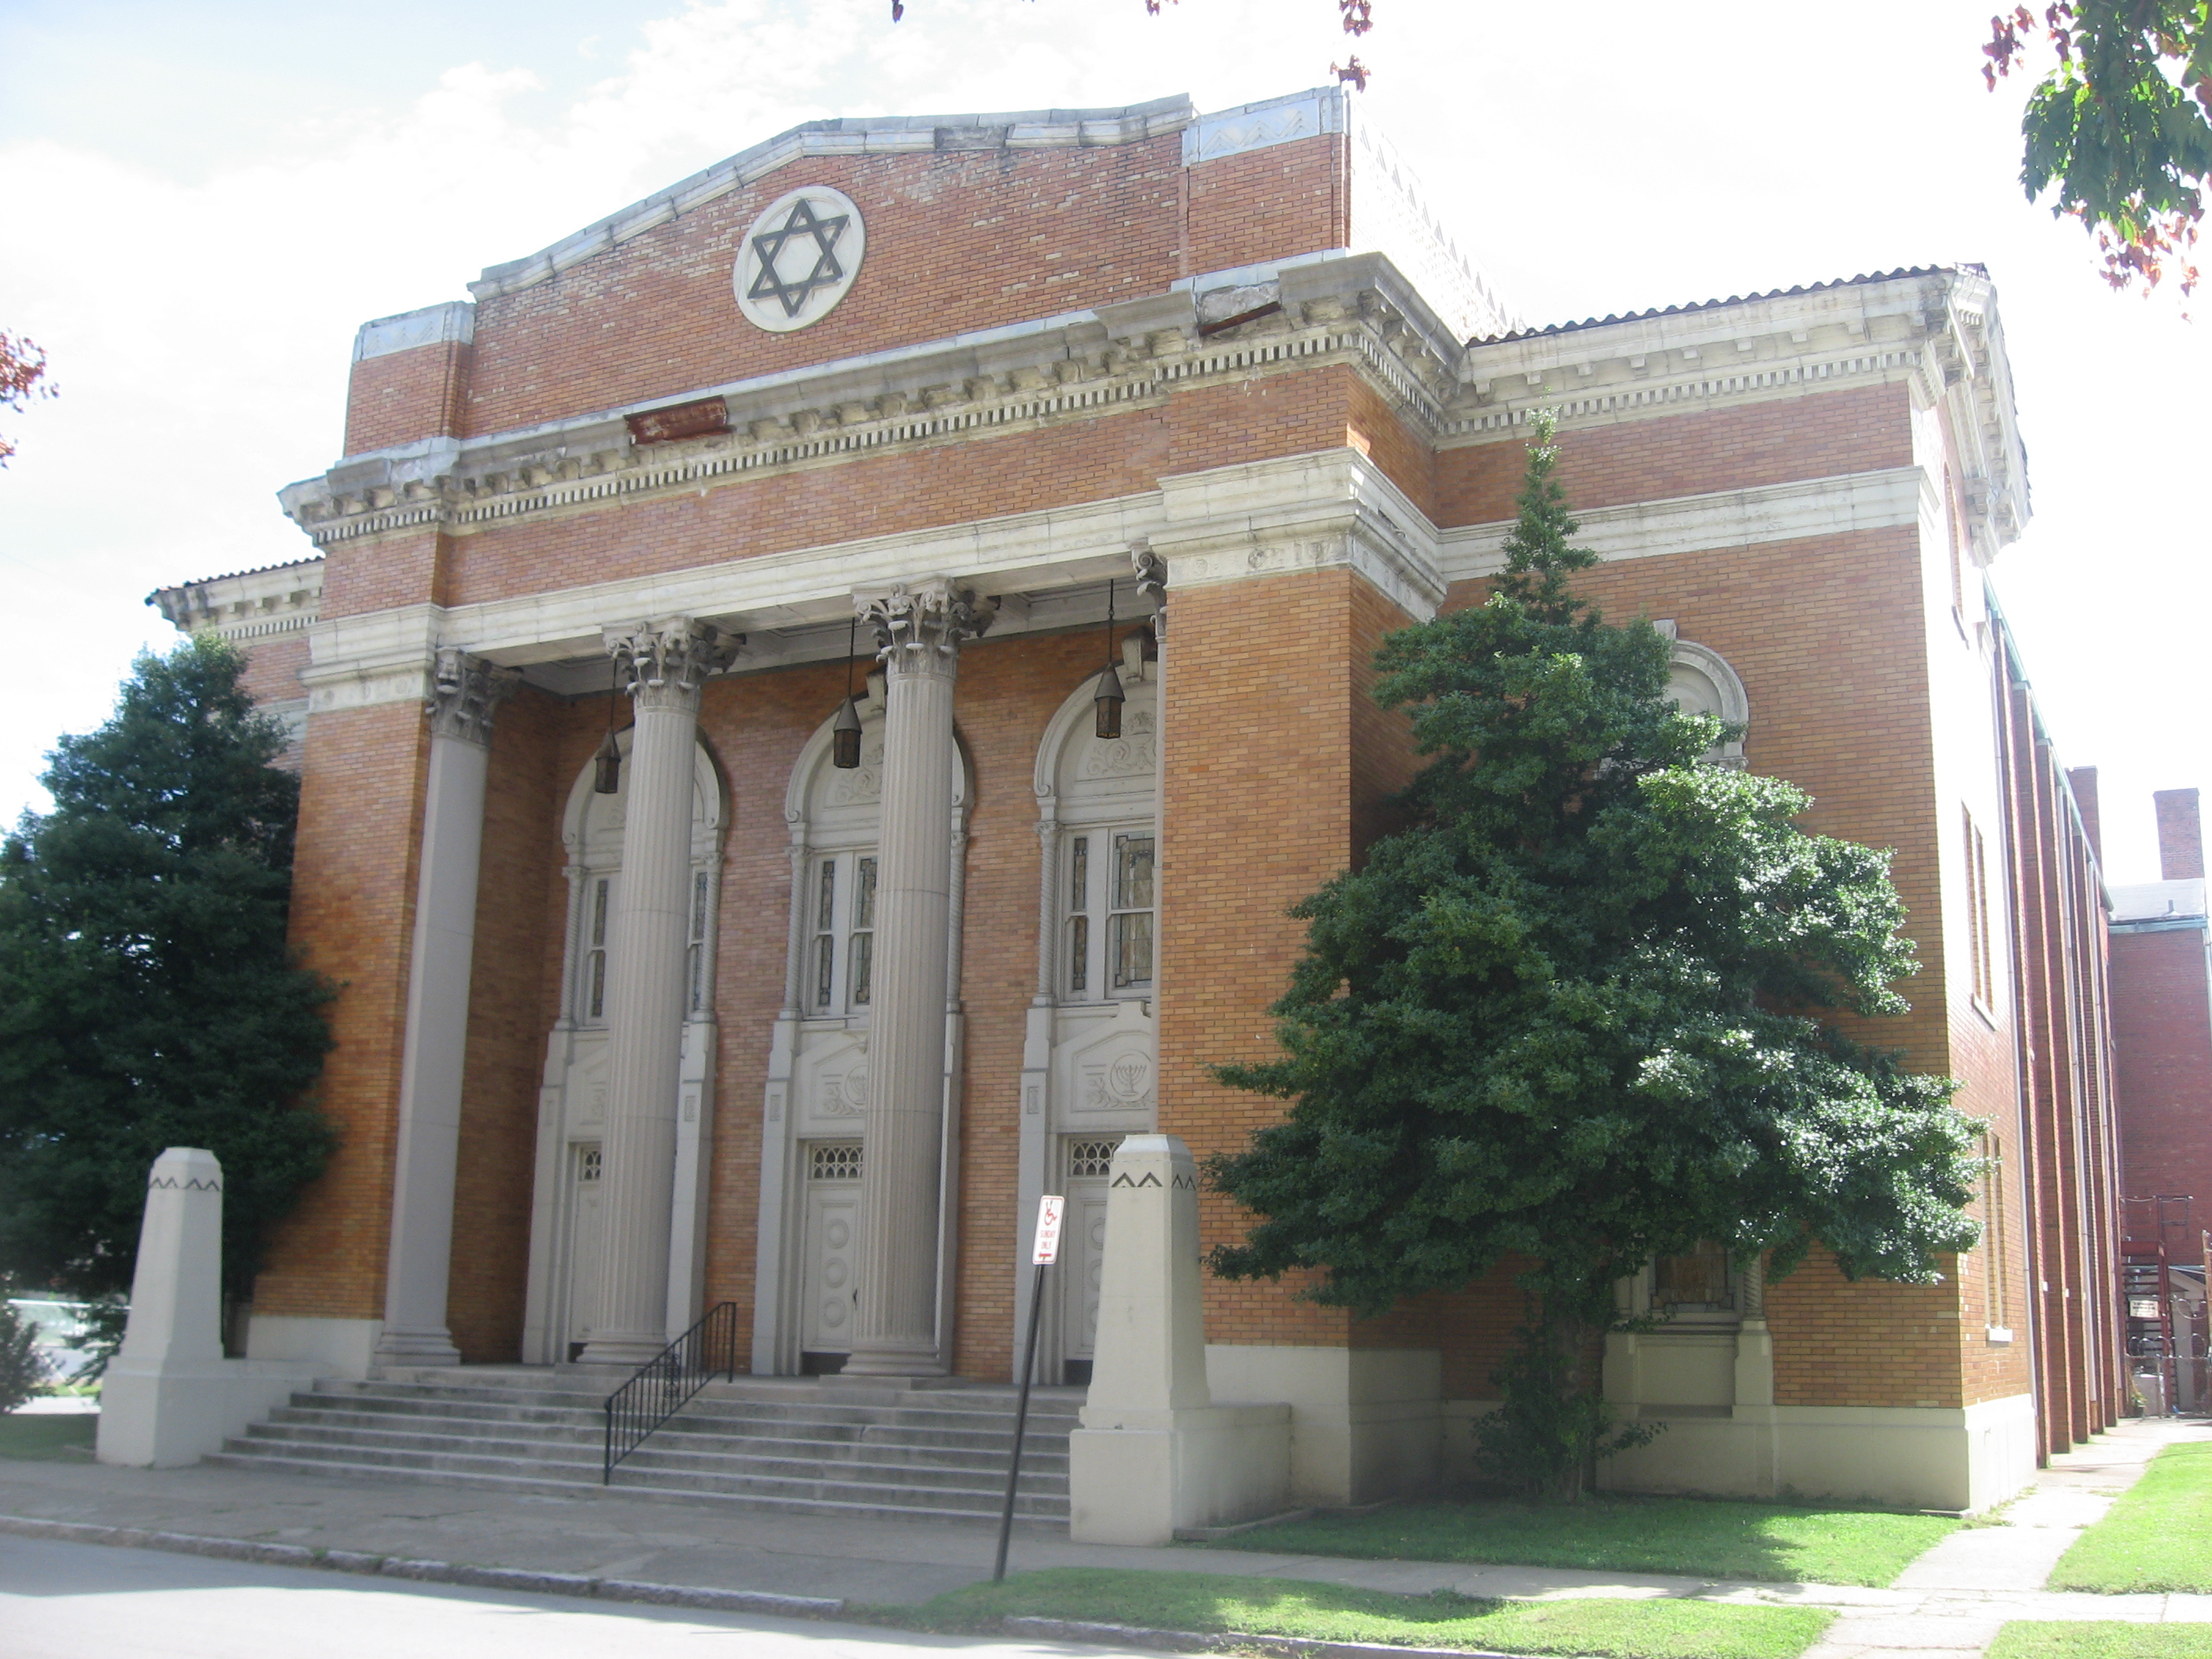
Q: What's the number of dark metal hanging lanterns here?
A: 3